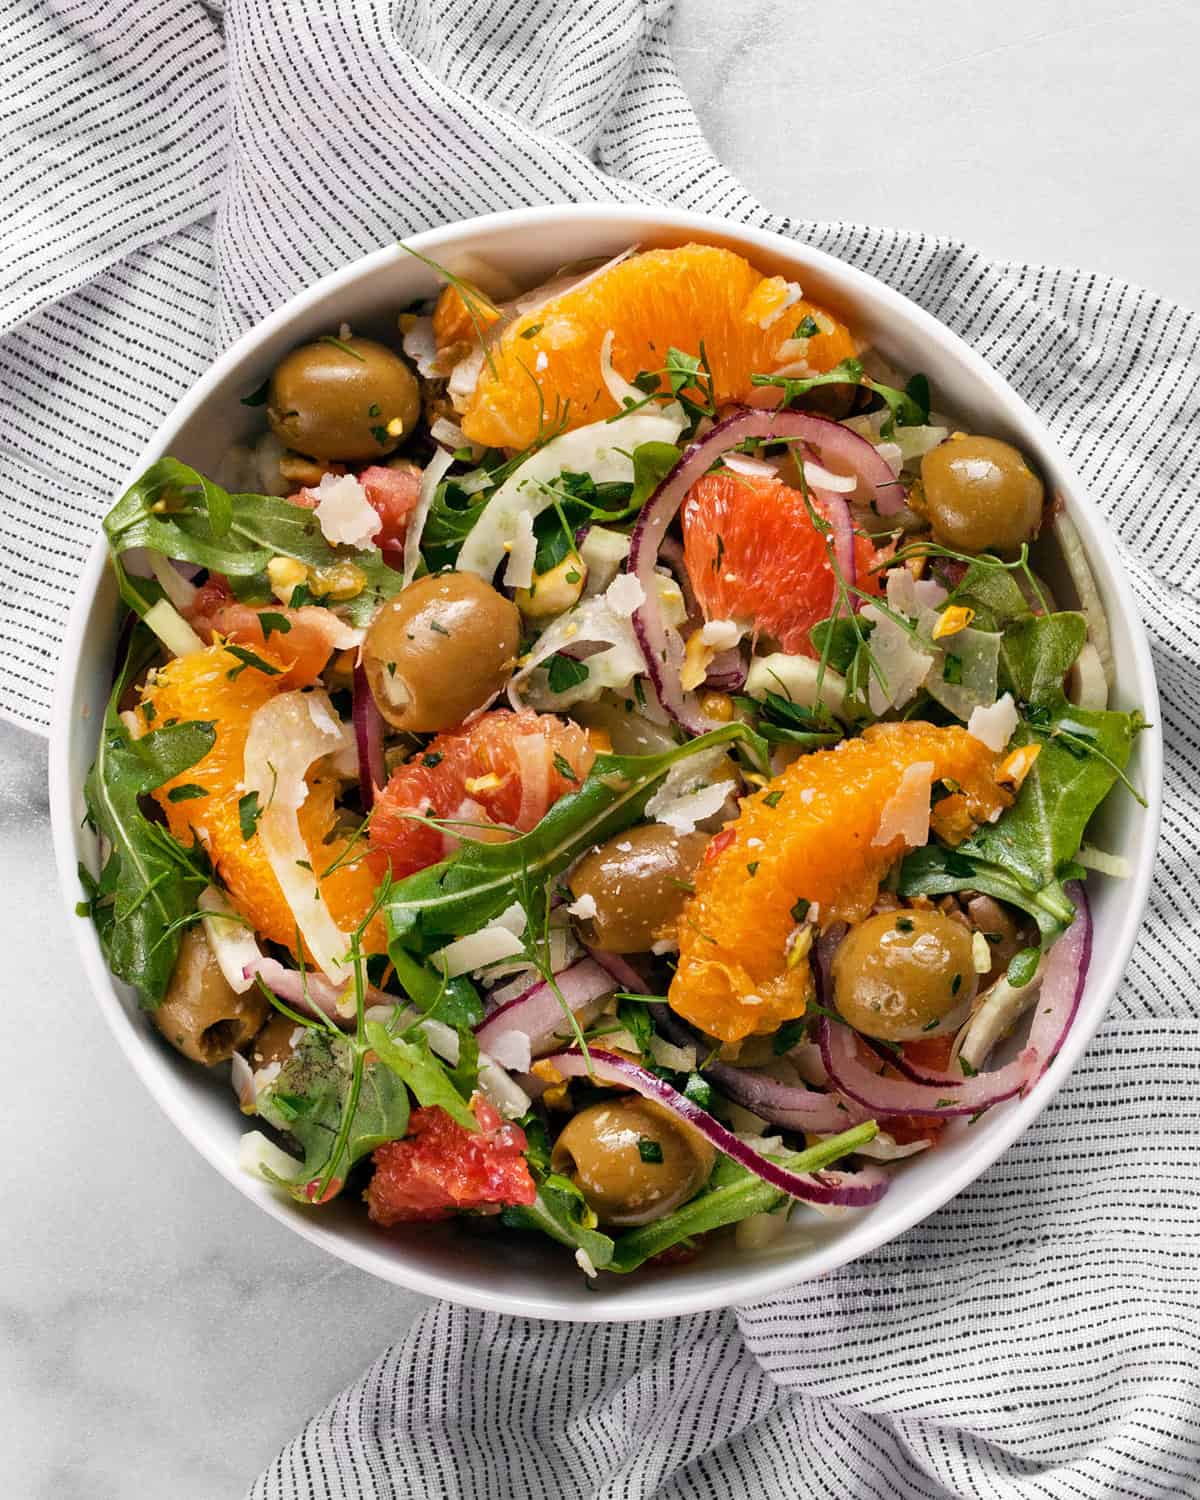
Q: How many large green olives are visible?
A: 7